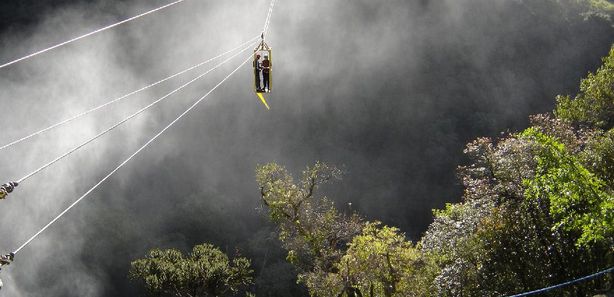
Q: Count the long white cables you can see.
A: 4